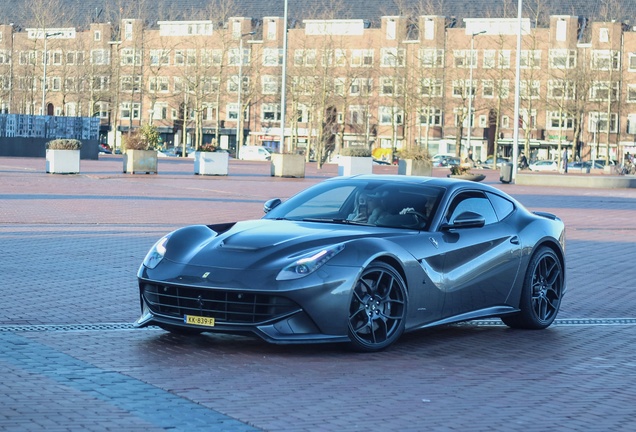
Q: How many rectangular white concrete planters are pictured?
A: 3